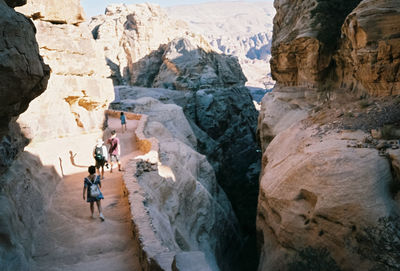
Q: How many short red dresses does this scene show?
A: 0